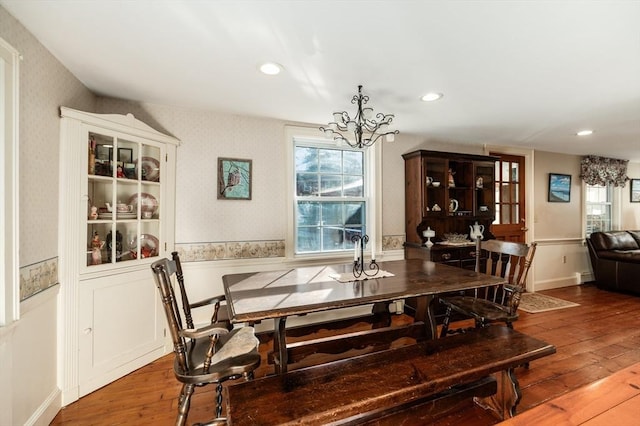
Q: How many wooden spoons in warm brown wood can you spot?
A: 0